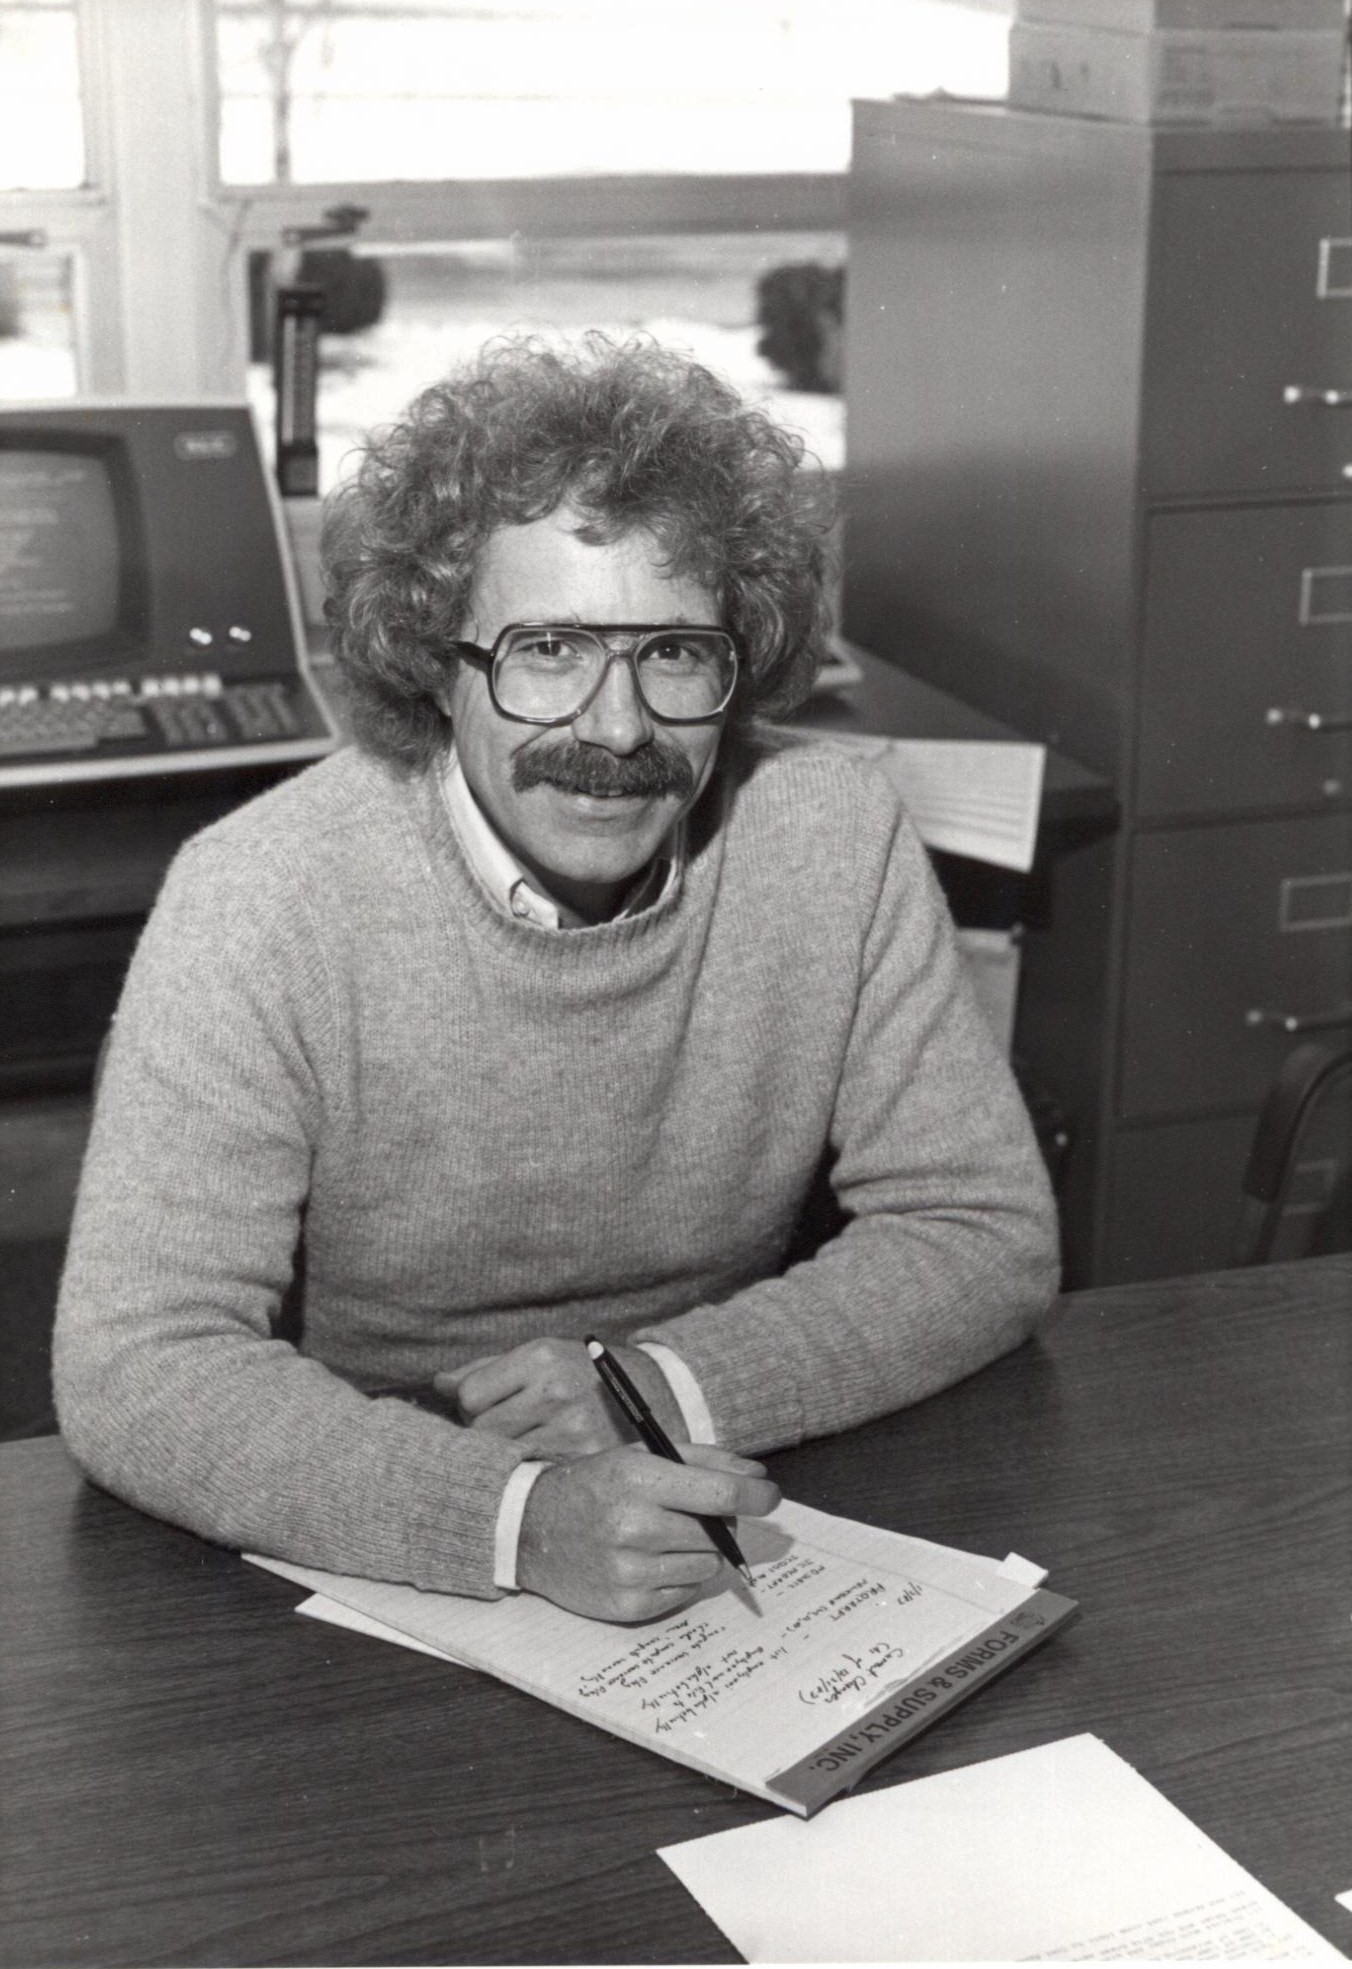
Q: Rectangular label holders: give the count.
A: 4